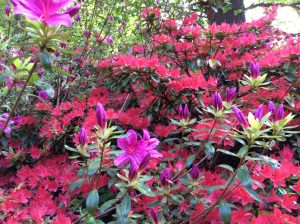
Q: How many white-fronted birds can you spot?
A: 0